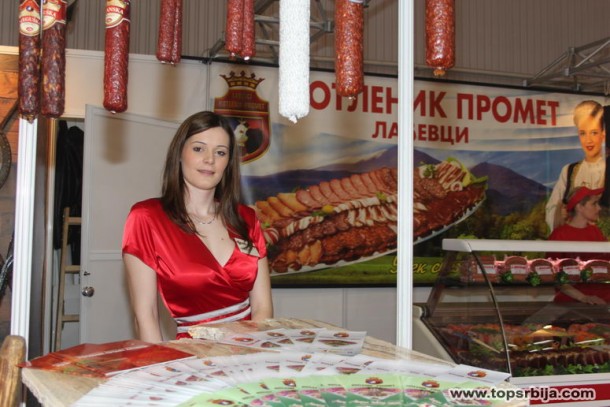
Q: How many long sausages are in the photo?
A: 10